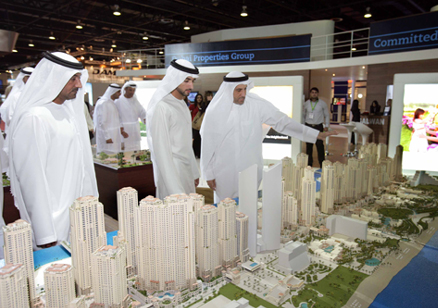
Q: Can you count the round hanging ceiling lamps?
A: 12